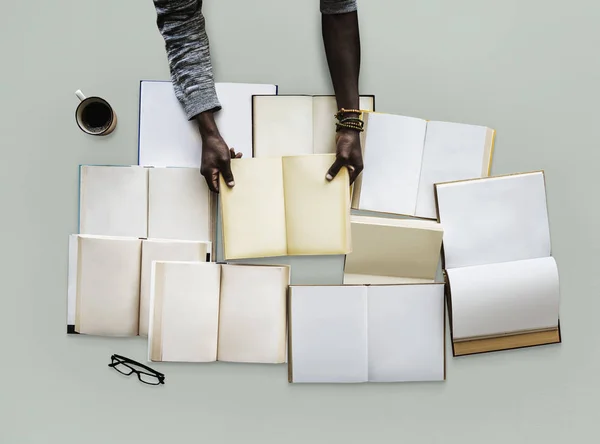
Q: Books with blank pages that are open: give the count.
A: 10